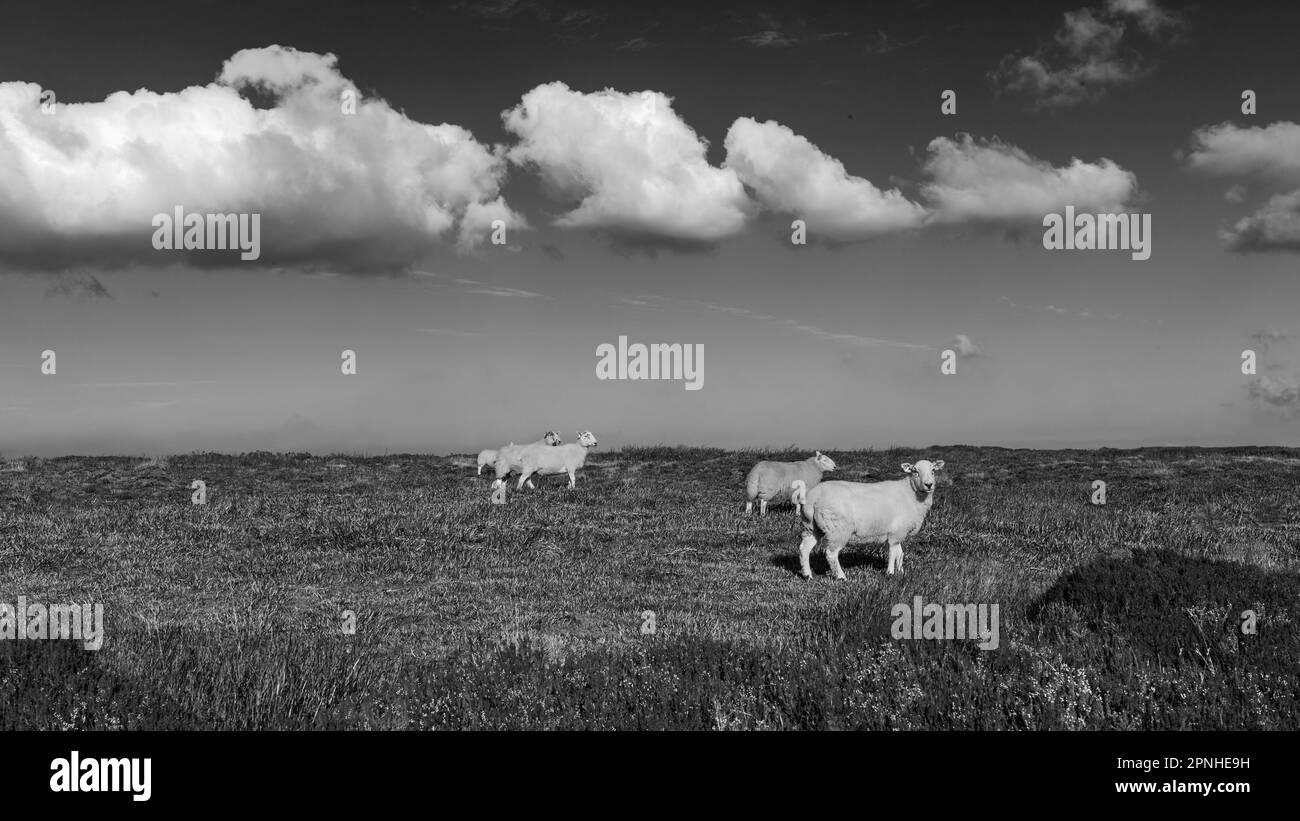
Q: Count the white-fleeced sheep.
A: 5